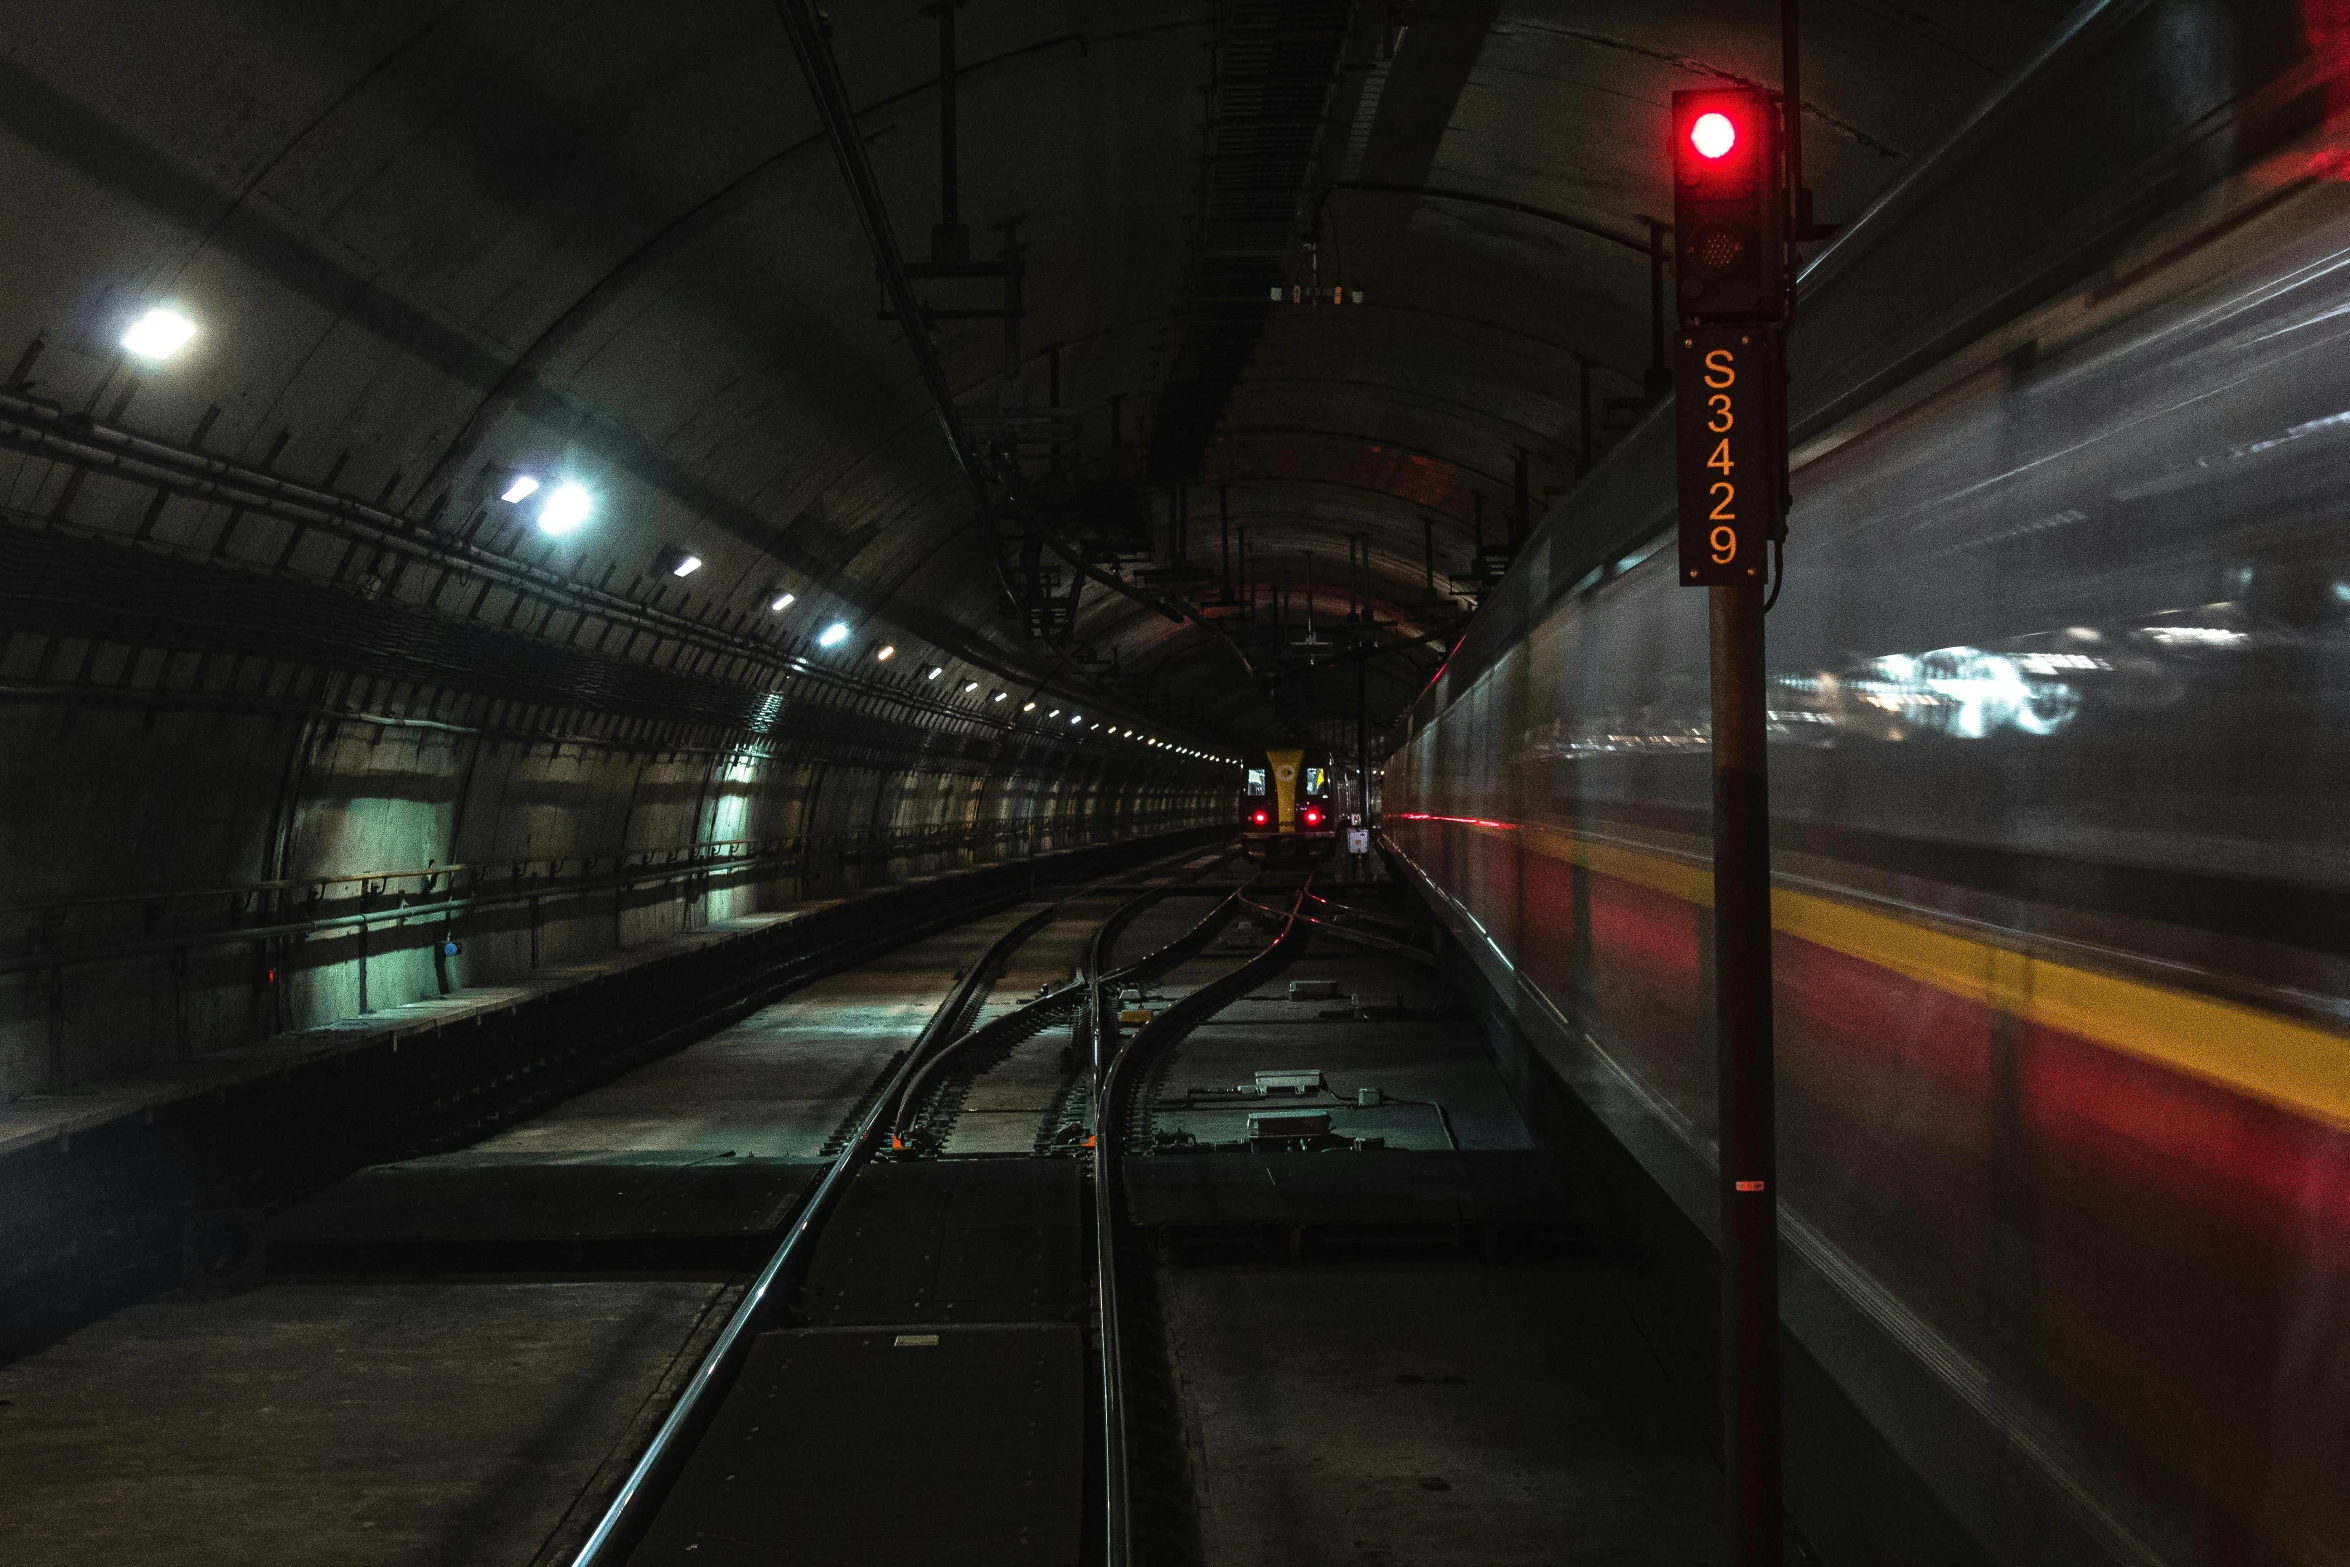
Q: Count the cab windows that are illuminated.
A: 2